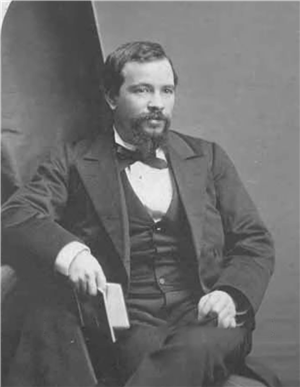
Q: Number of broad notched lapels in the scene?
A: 2